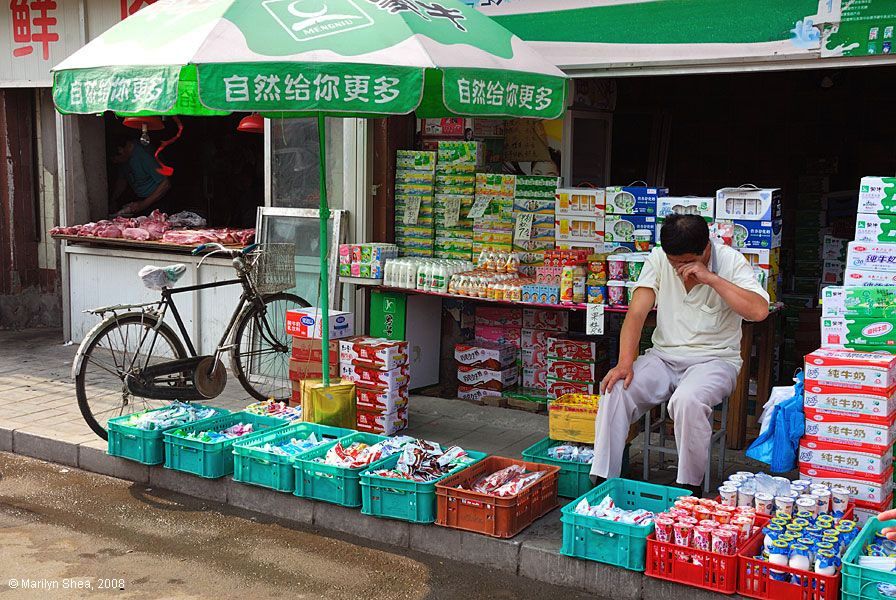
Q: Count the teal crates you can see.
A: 8